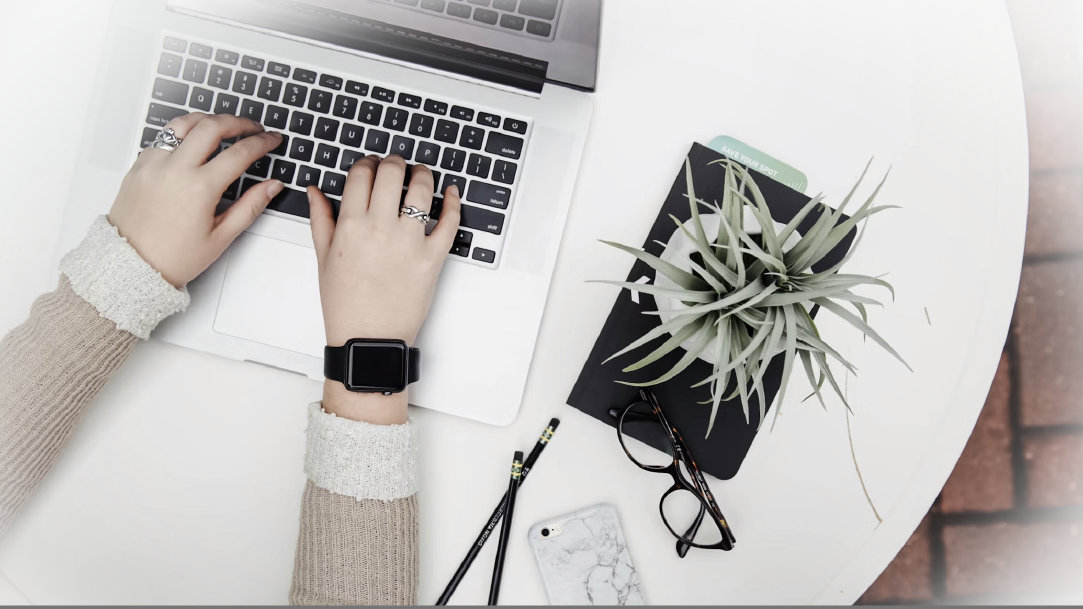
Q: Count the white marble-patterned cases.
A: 1